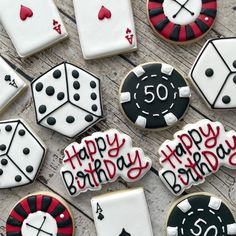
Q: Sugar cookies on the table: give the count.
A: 13